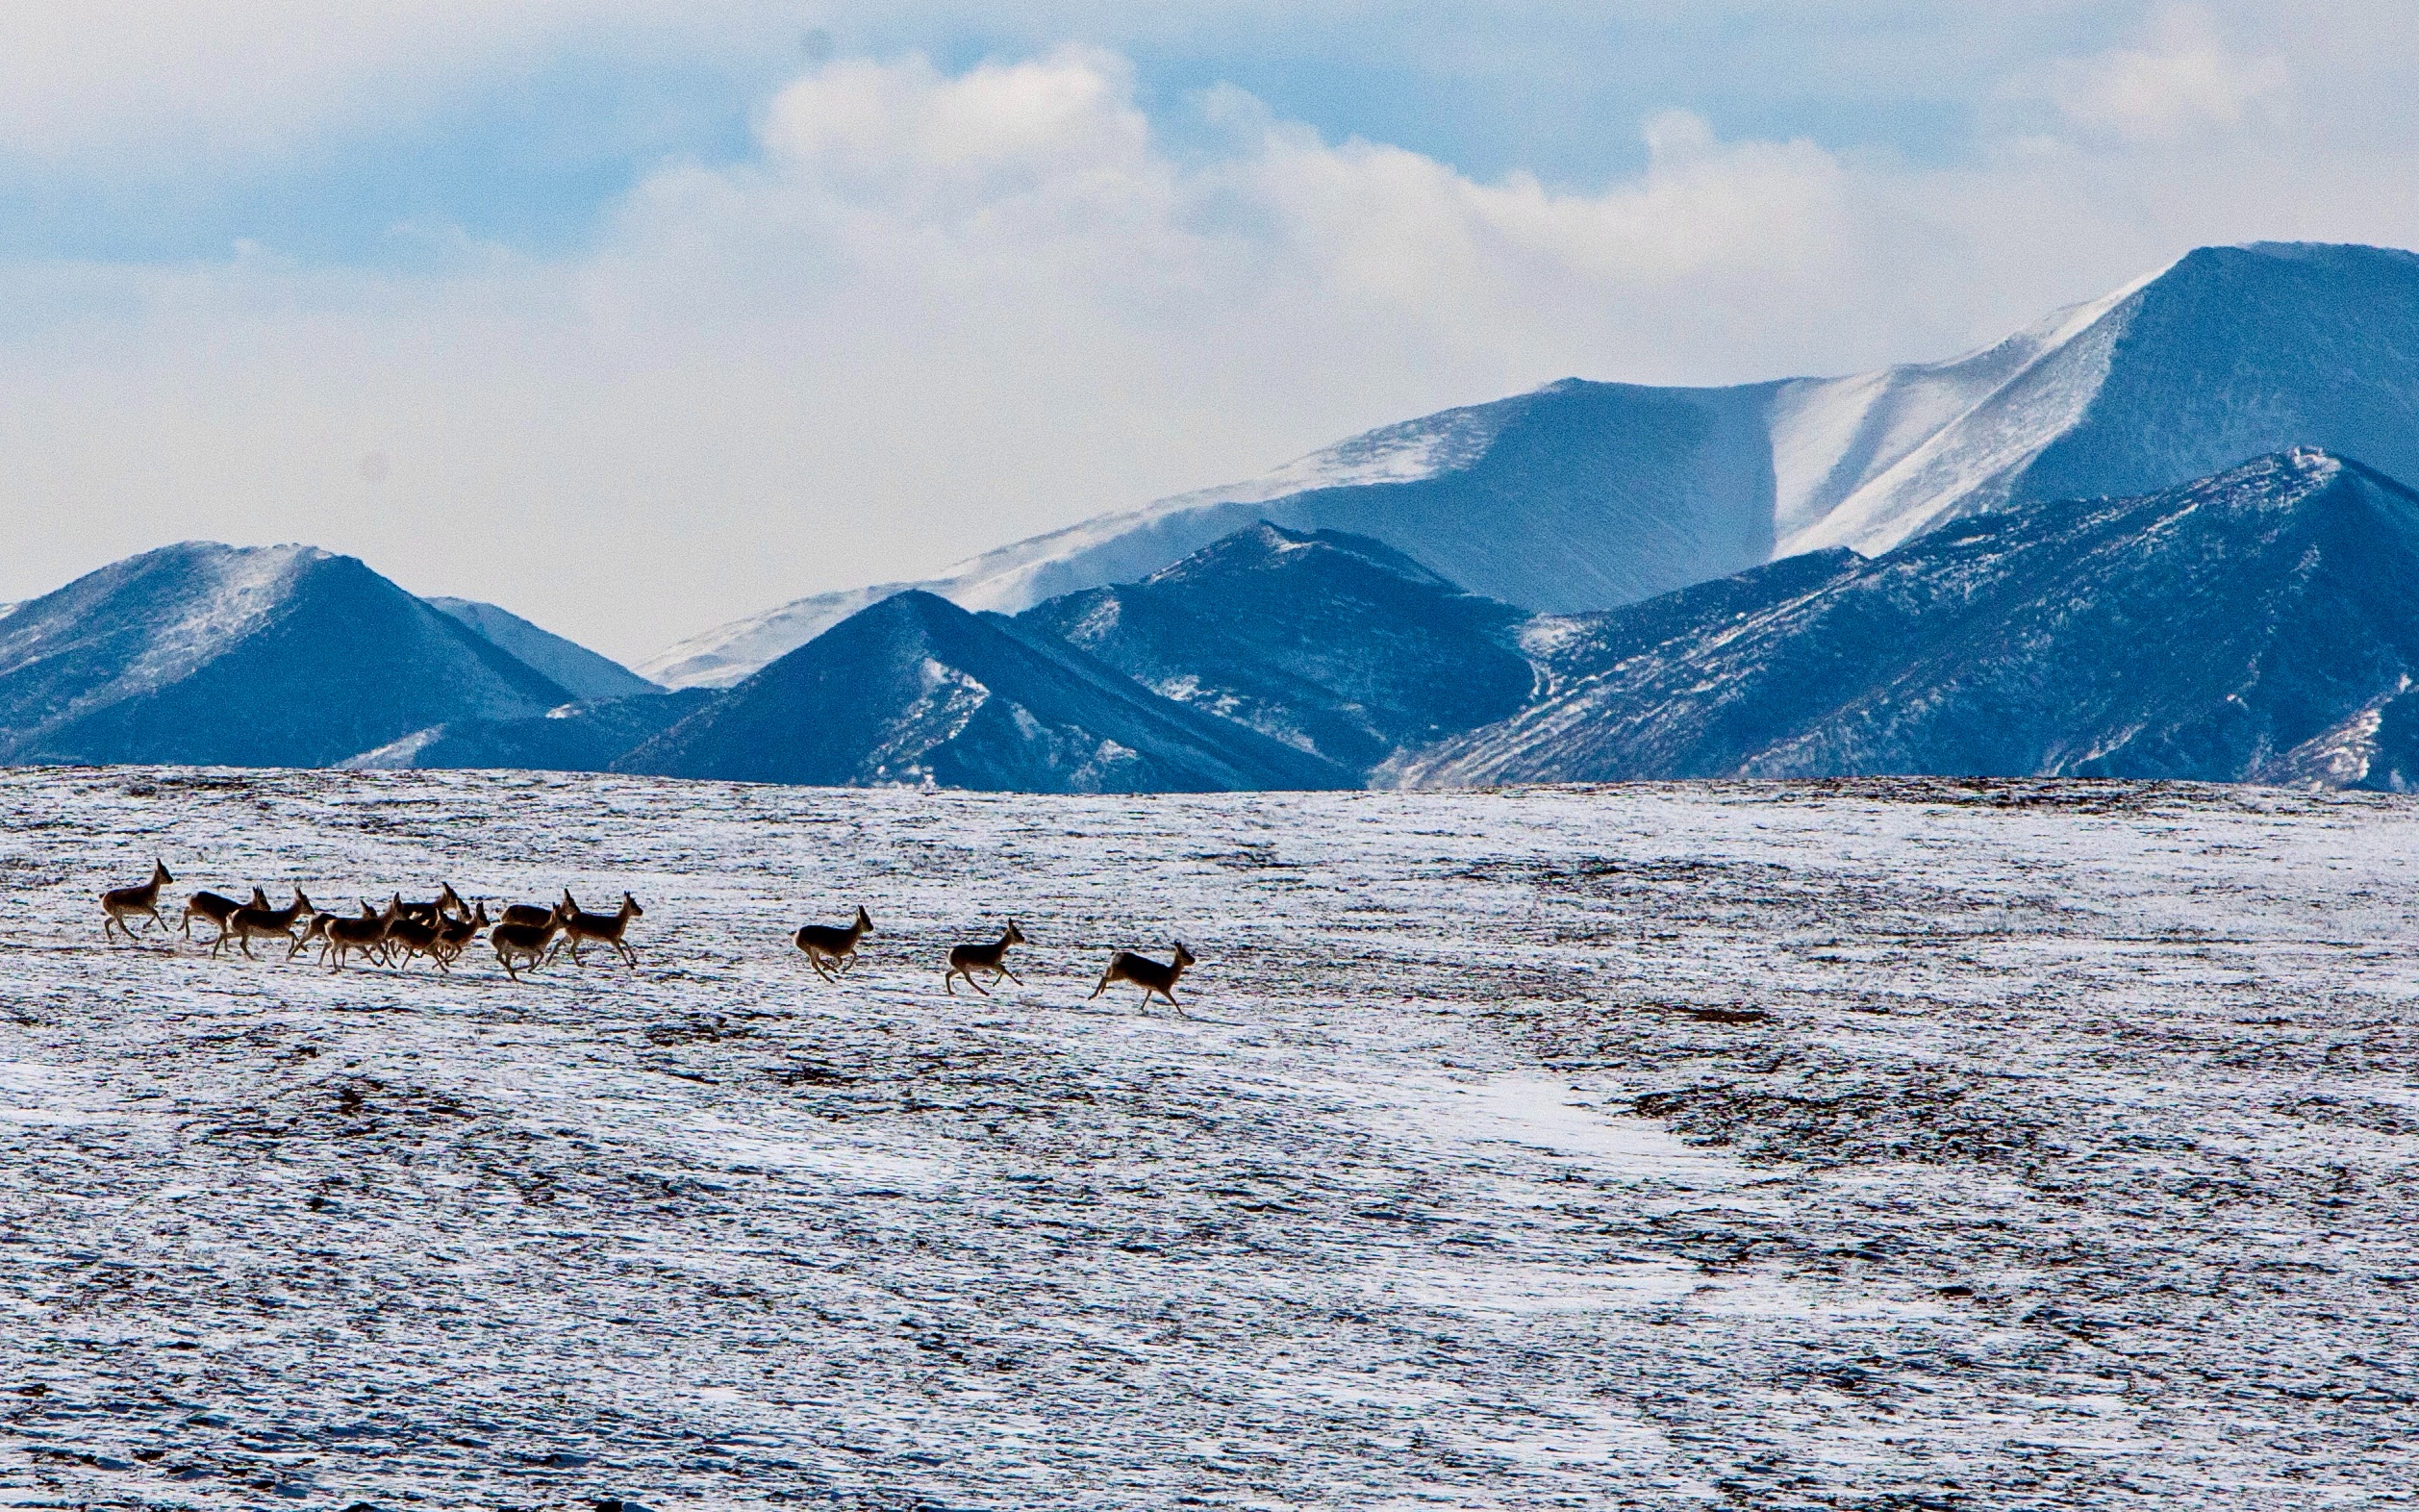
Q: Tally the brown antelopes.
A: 15